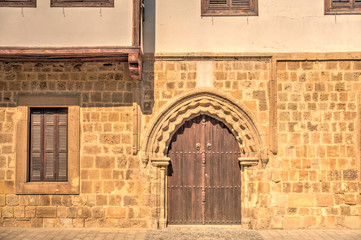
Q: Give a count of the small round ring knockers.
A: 2